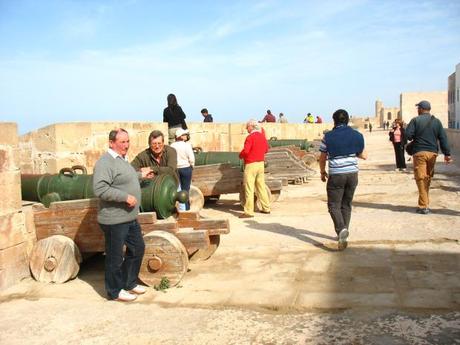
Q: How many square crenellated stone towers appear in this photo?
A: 1